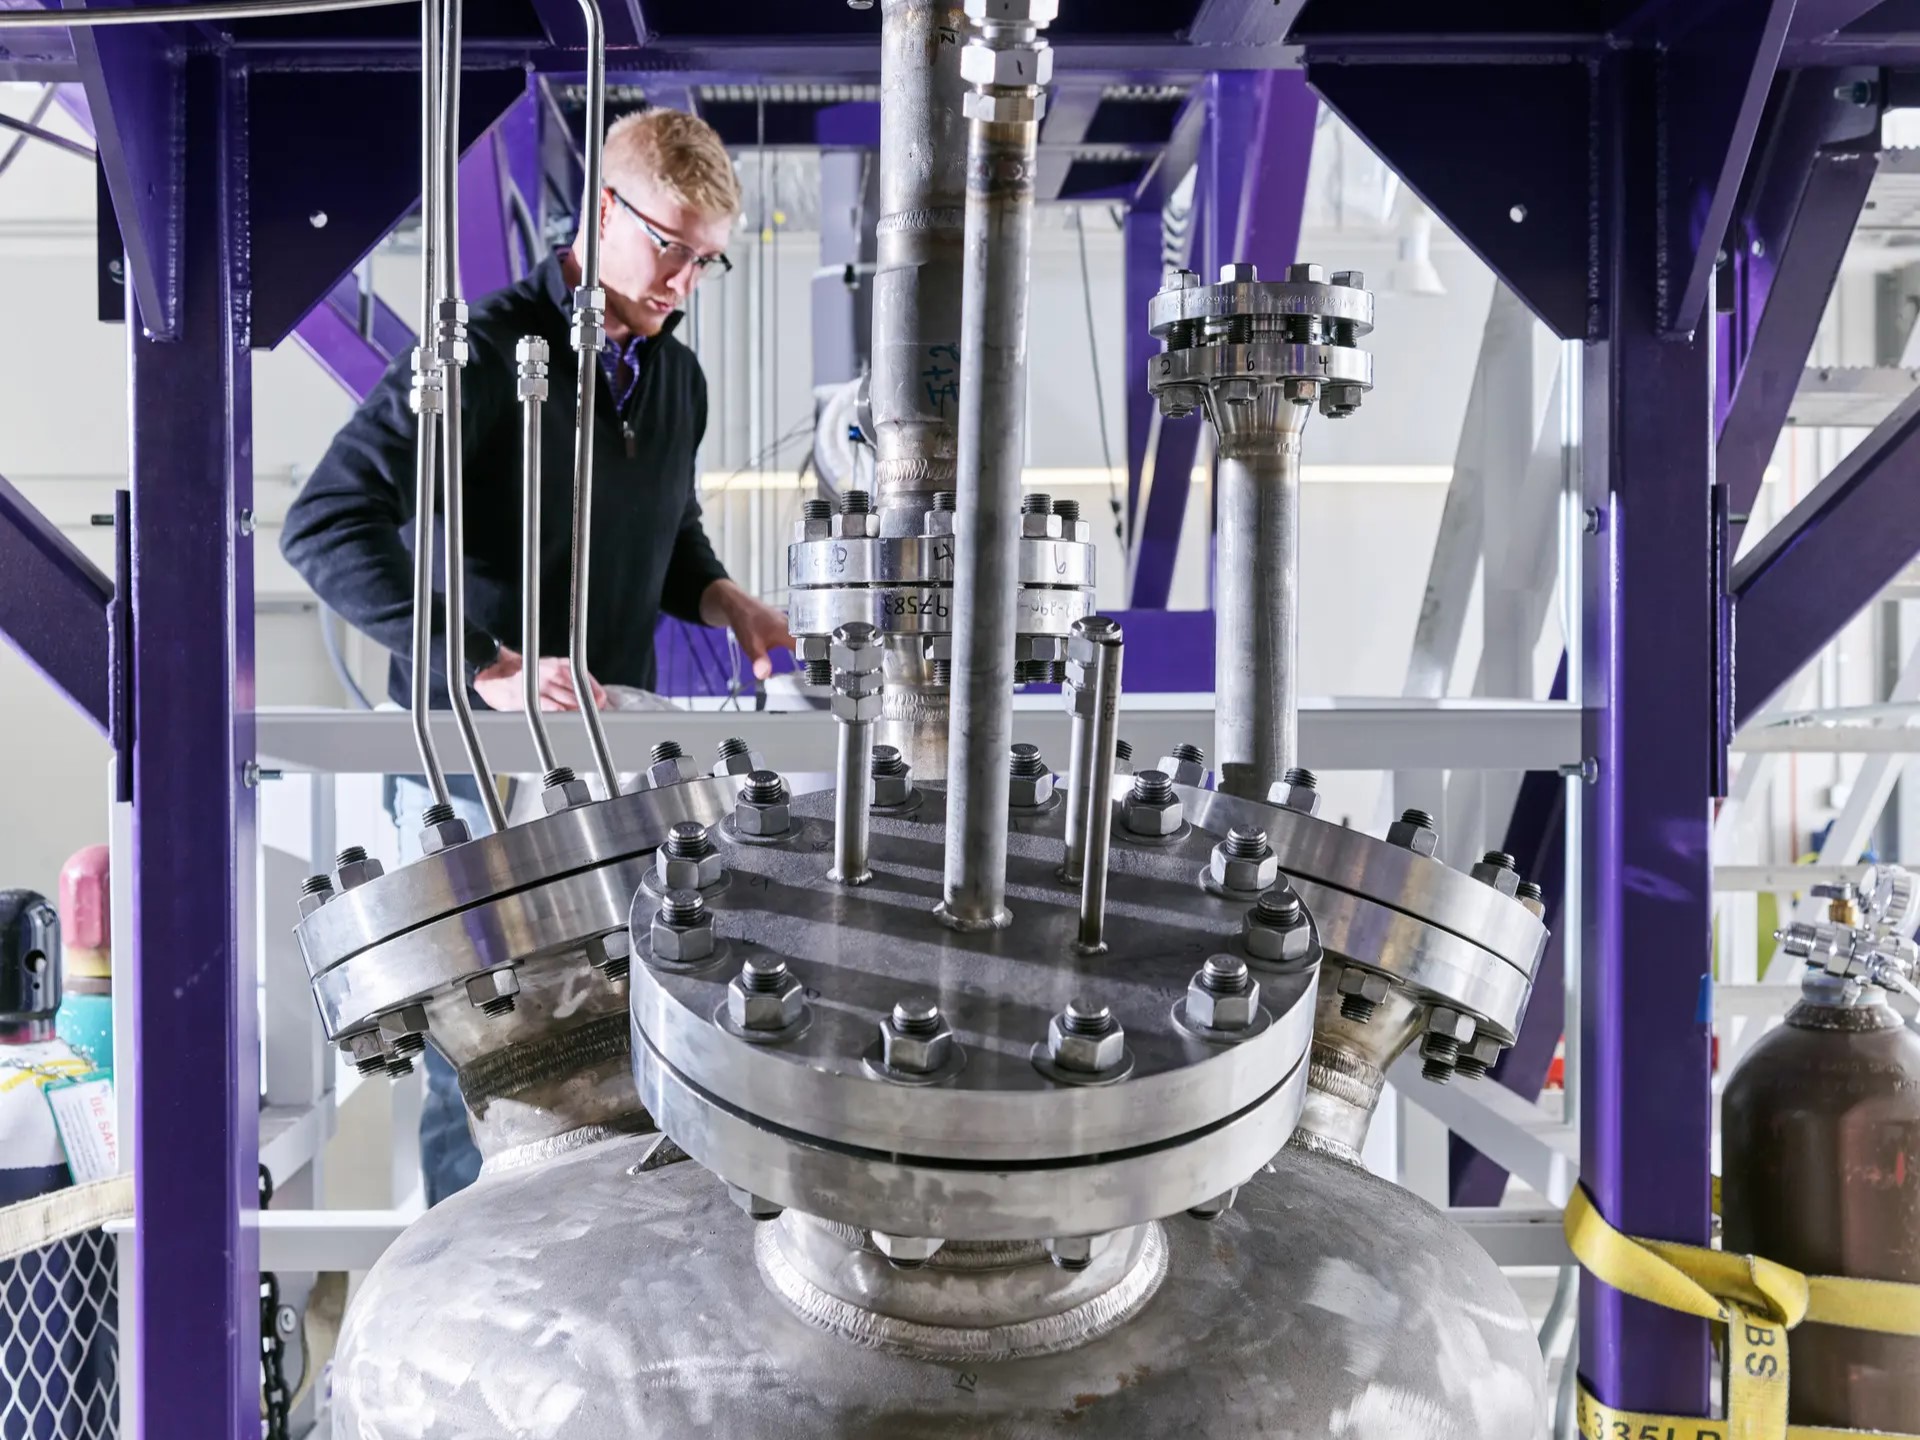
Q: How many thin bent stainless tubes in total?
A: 4